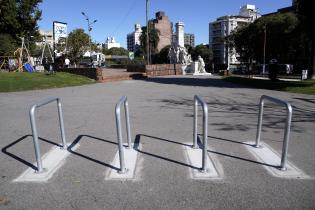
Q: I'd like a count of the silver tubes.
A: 4